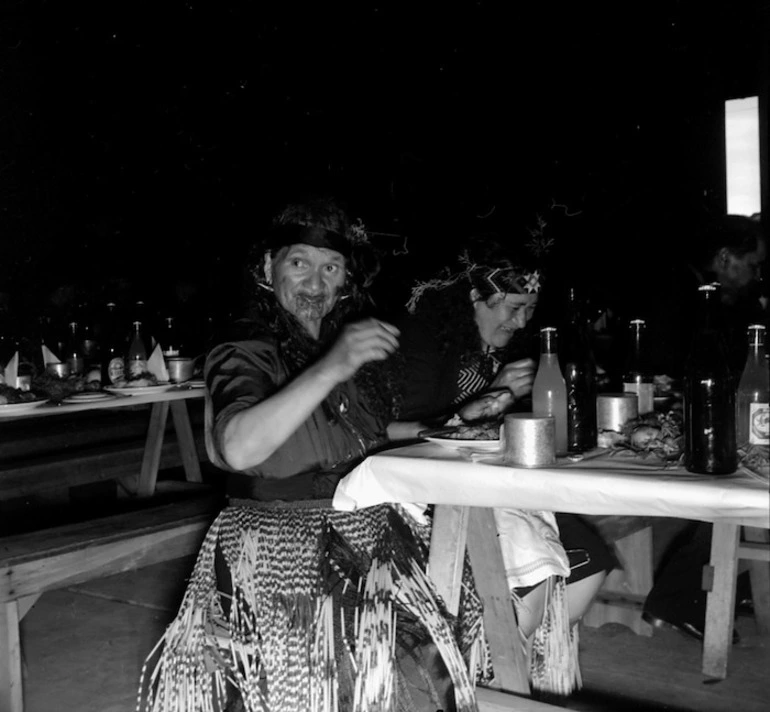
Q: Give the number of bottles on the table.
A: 5